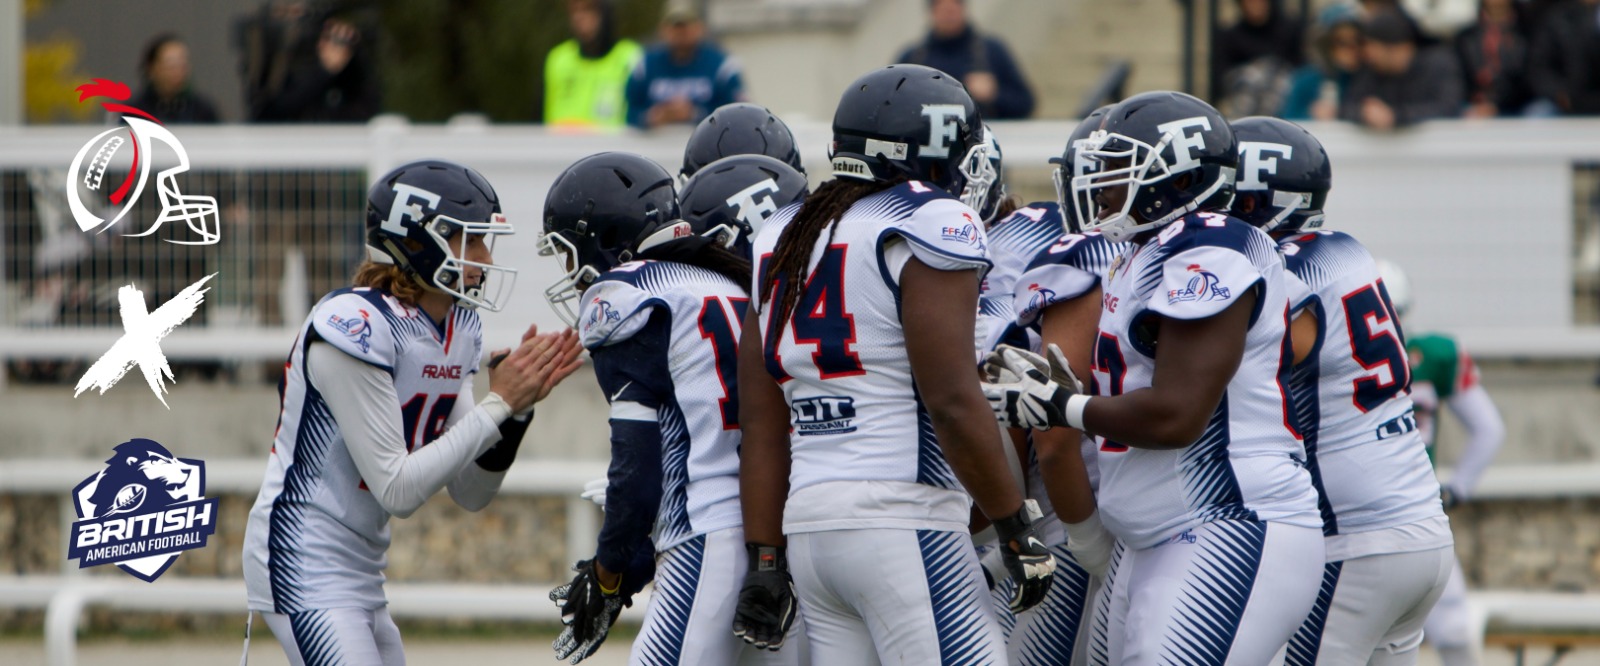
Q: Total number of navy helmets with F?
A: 6